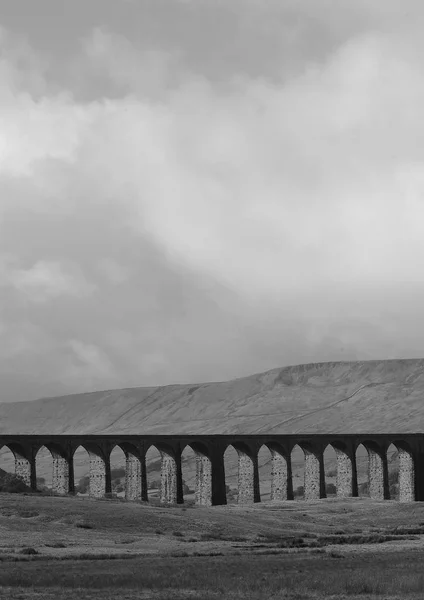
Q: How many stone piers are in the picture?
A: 12